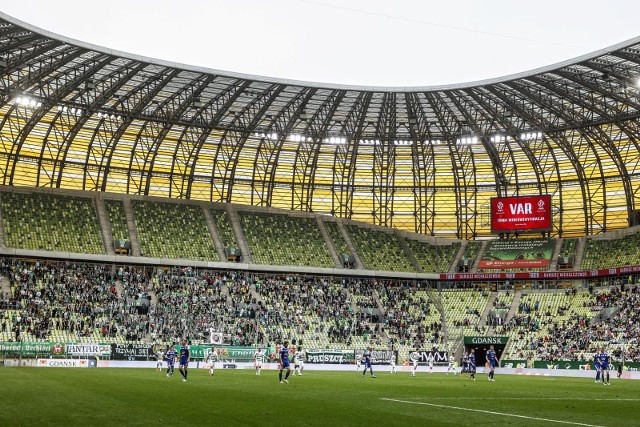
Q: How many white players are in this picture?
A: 9